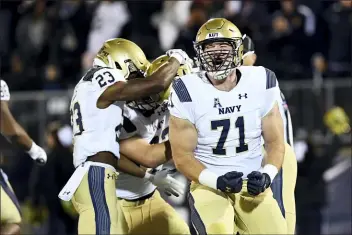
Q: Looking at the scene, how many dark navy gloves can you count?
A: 2